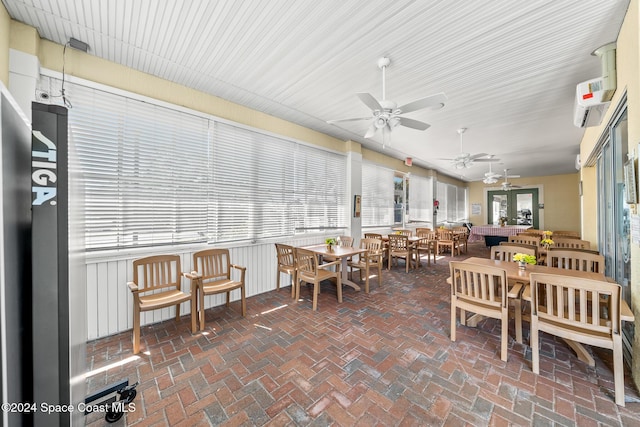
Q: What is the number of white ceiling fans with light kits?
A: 4